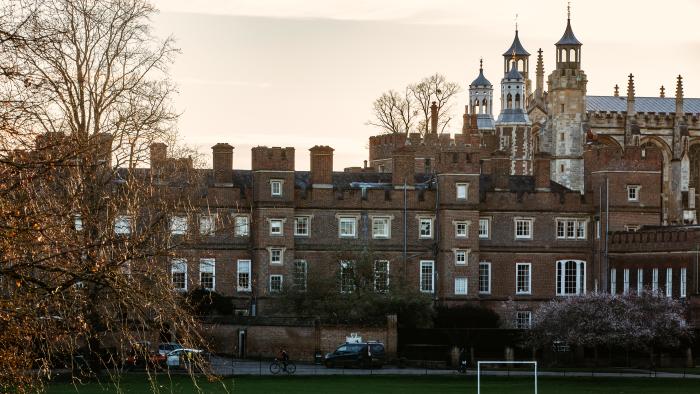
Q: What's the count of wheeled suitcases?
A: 0